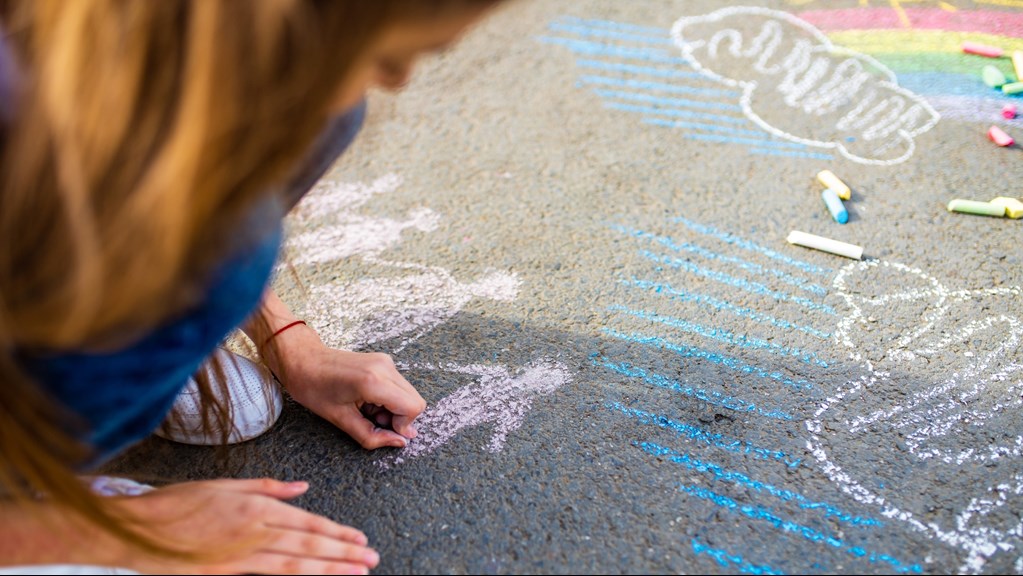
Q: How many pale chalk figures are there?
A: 4